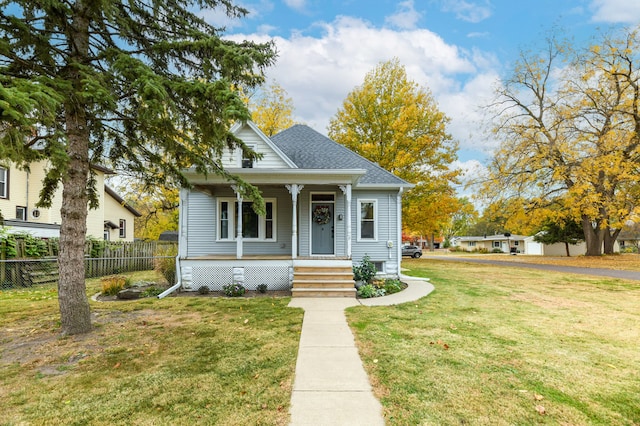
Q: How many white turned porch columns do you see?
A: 4